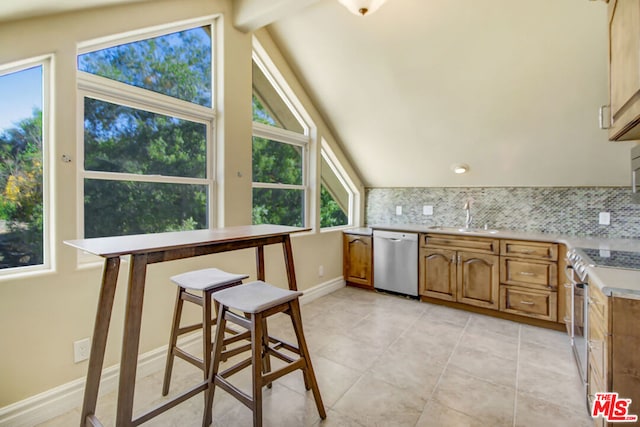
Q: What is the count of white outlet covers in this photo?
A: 5